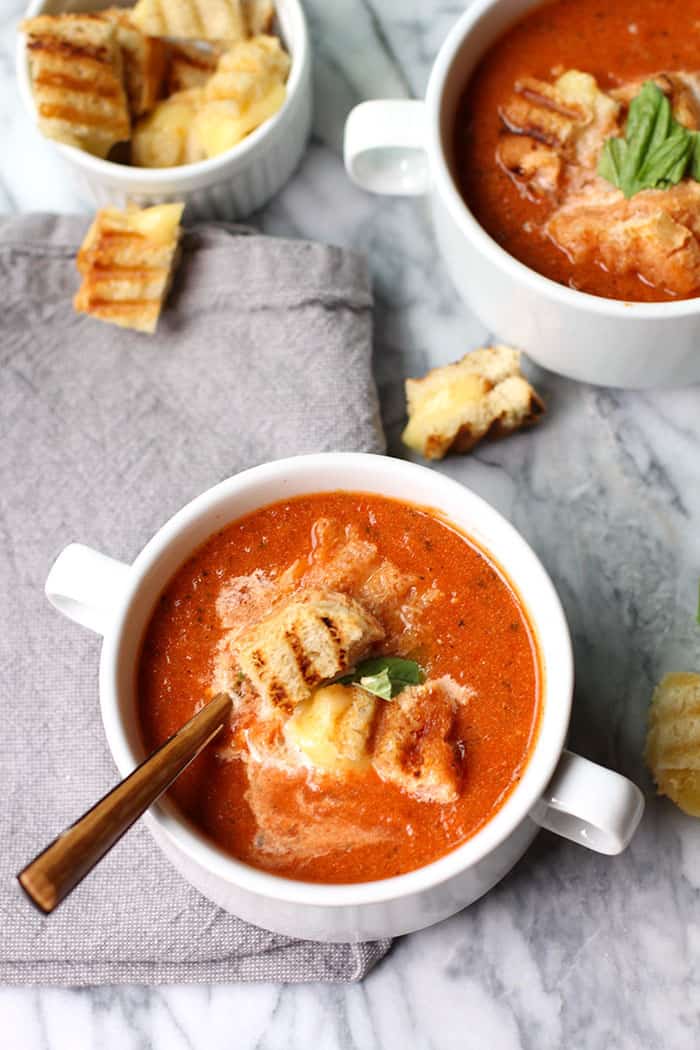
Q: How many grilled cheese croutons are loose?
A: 3